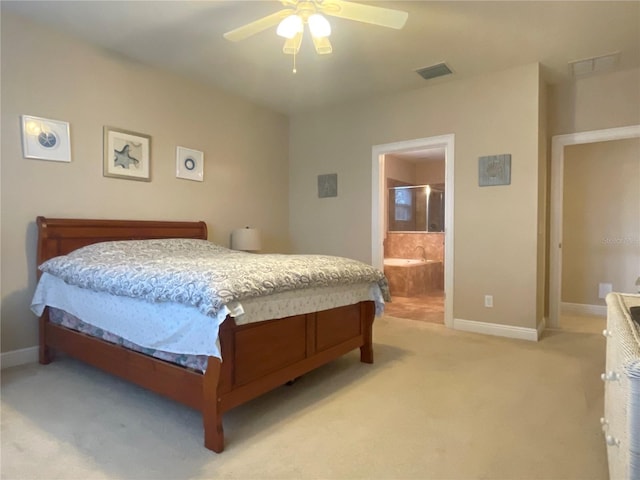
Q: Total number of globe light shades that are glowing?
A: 2